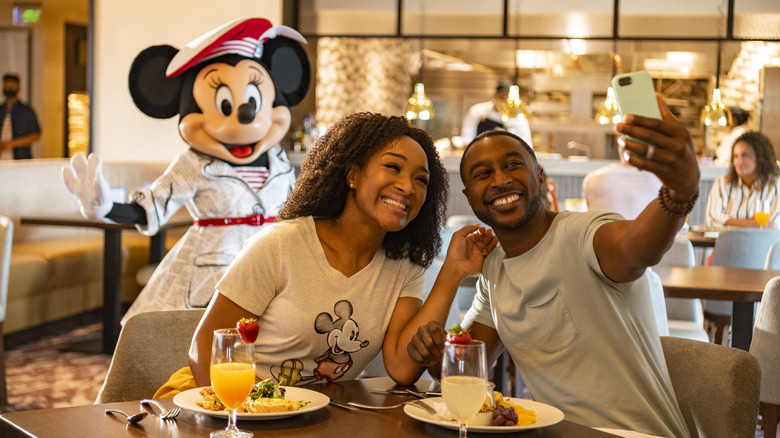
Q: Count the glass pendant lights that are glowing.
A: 4